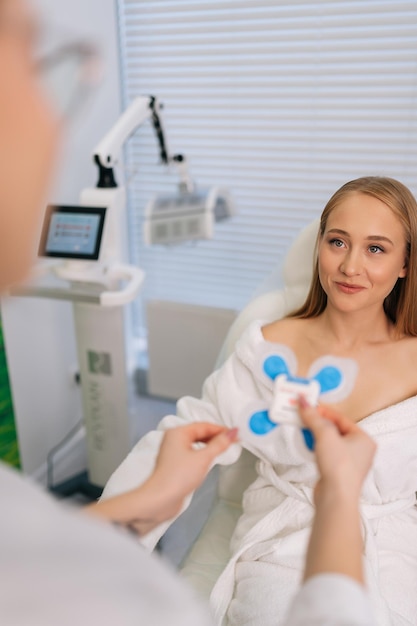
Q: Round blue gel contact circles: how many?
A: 4